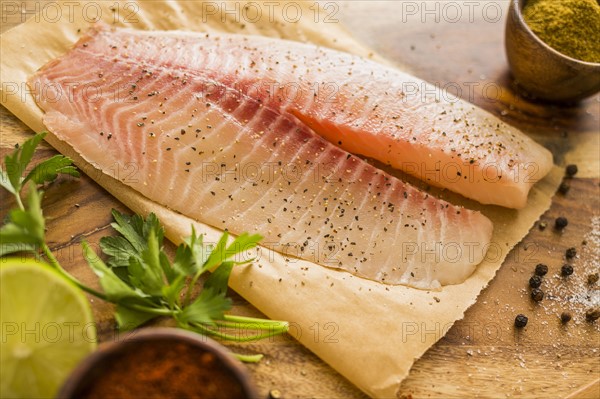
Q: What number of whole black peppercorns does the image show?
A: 12